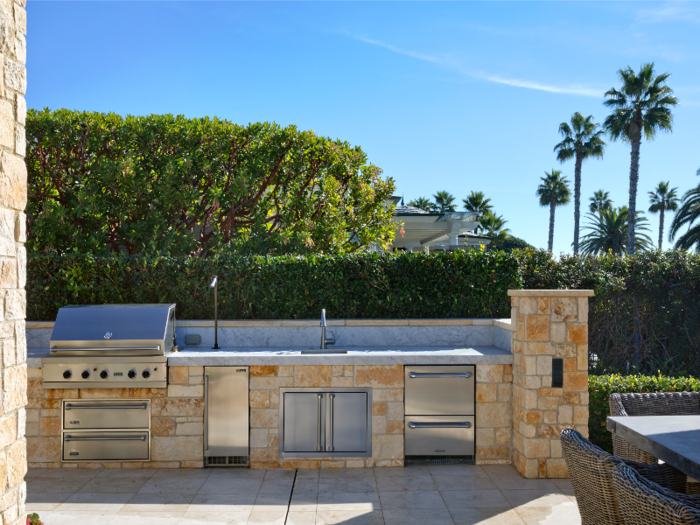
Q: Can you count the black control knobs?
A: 5